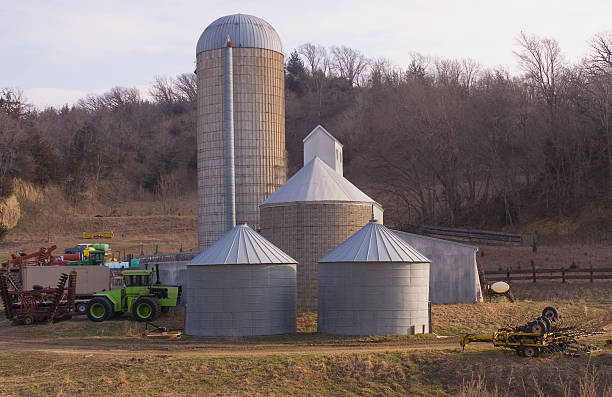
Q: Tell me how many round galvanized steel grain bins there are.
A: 2